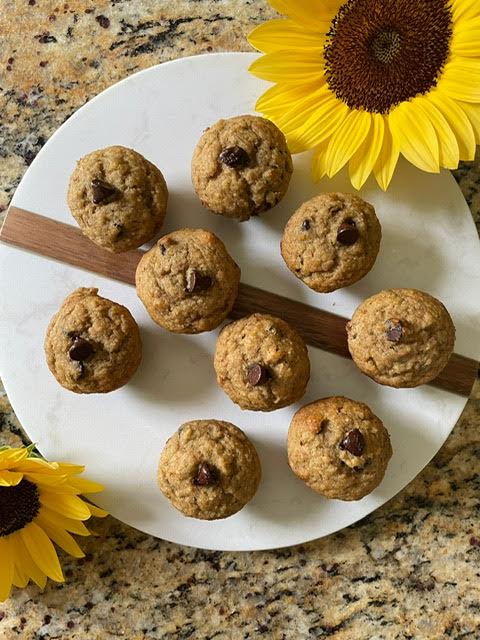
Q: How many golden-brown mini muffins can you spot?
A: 9